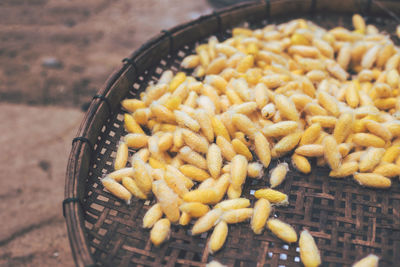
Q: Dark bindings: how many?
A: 9